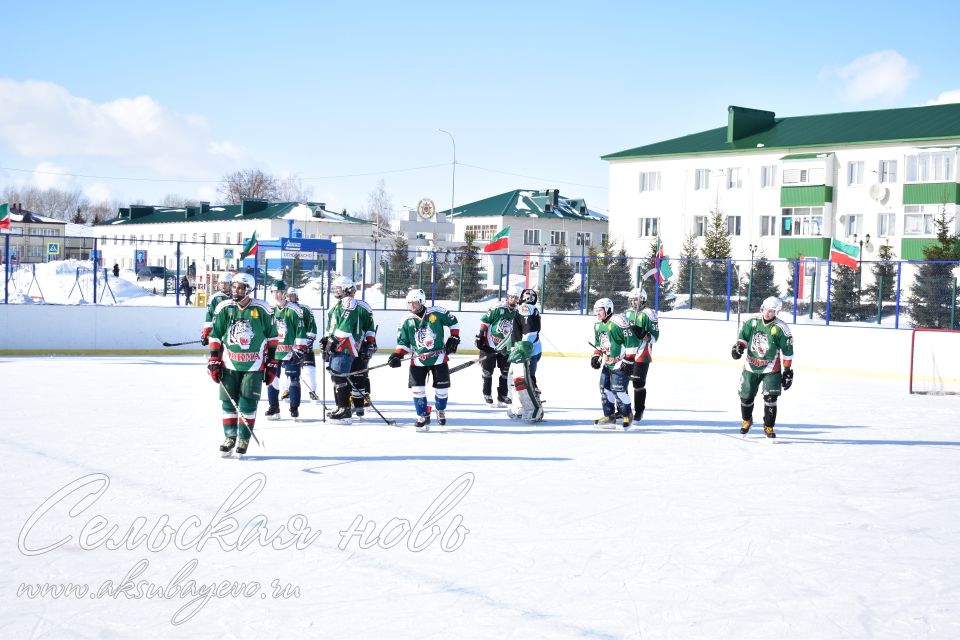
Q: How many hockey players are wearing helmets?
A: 11